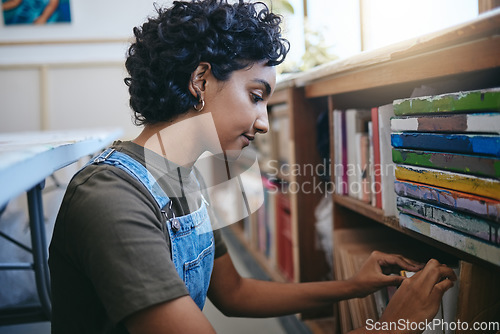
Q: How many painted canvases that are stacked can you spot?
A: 8